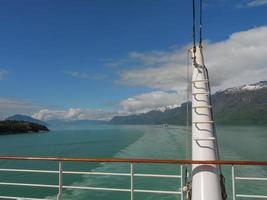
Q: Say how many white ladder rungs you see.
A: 5